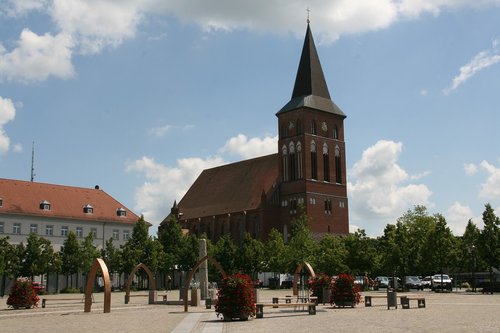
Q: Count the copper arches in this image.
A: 4